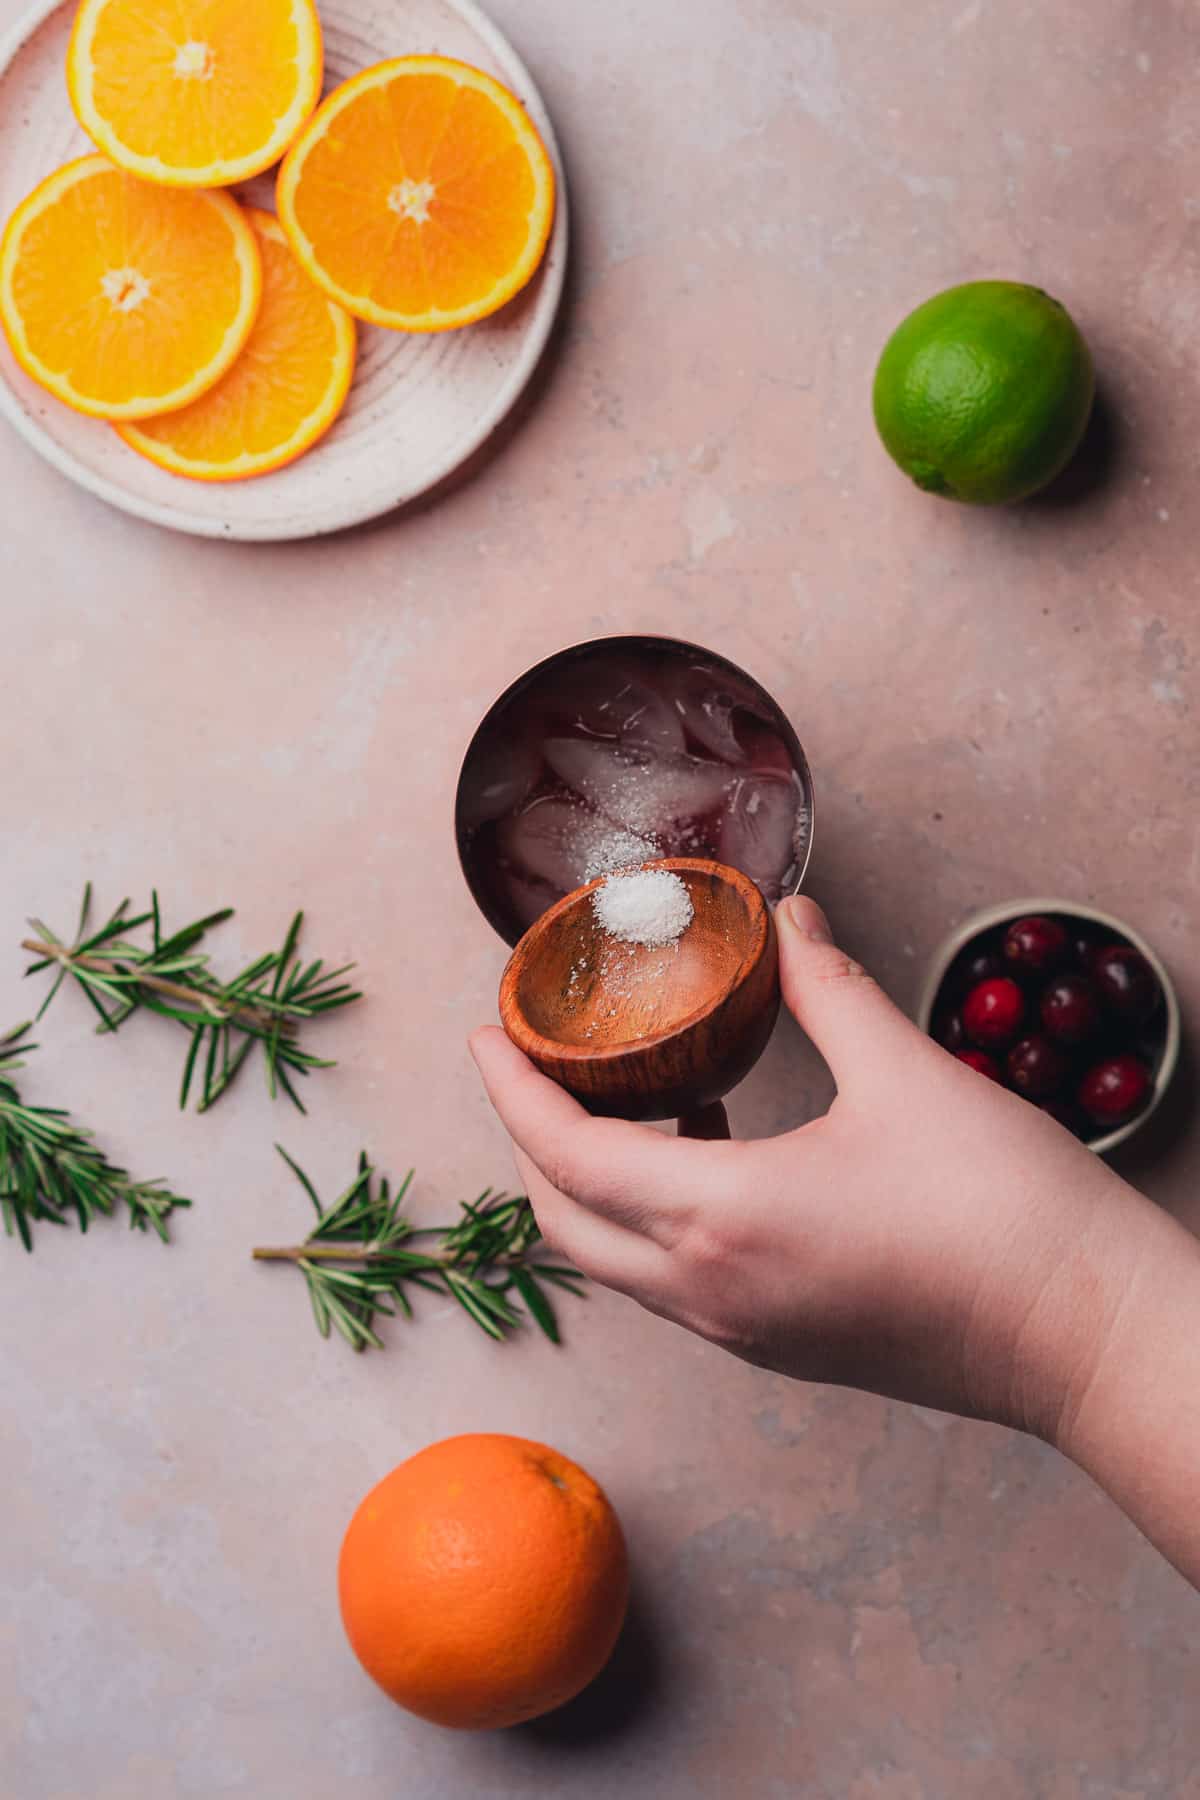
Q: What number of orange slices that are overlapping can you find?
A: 4